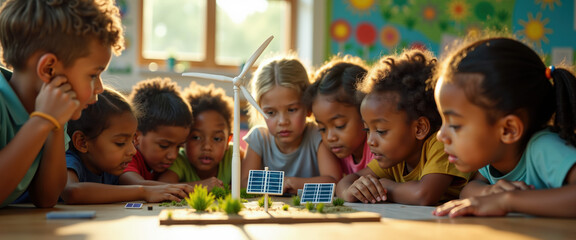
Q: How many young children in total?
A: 8